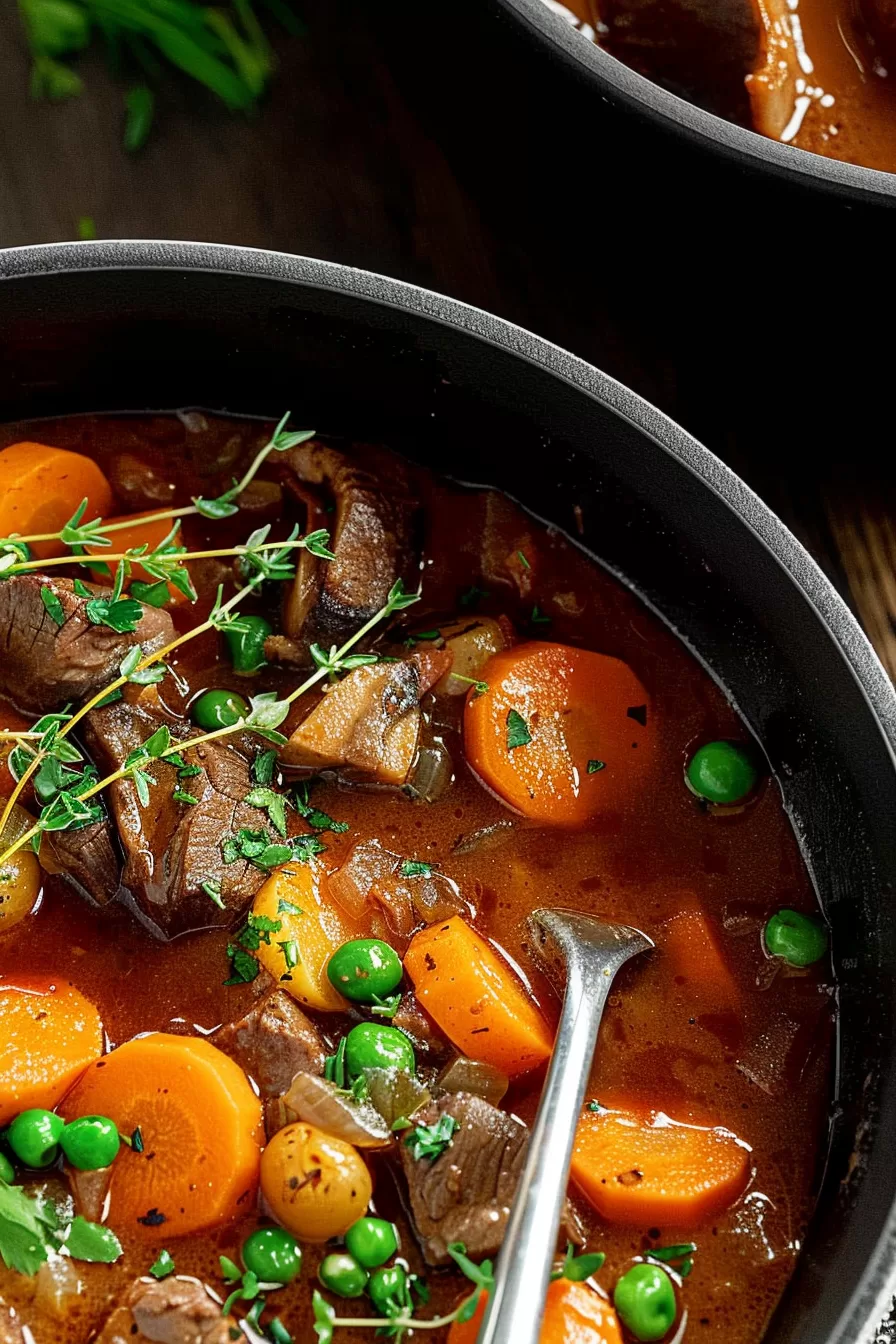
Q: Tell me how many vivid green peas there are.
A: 14